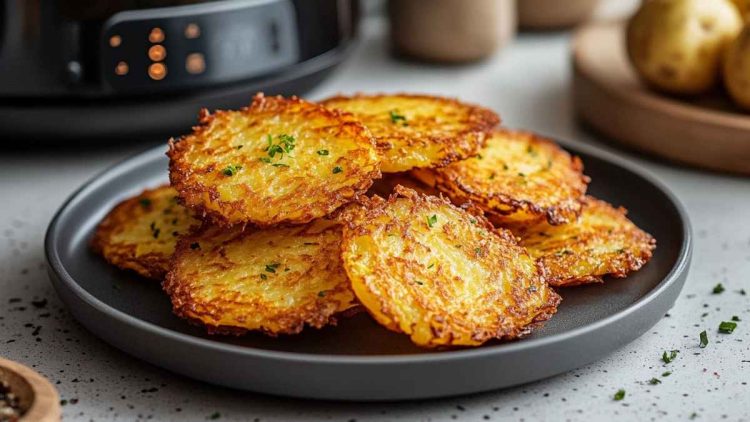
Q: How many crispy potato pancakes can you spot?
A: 7